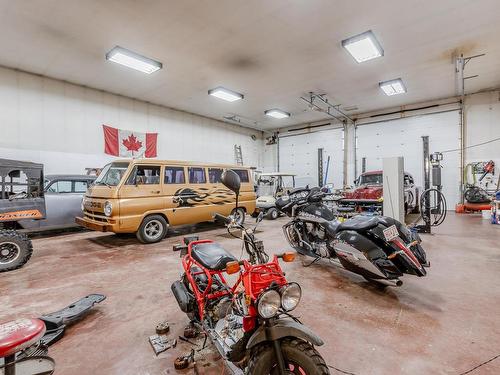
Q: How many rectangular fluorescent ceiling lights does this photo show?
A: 5